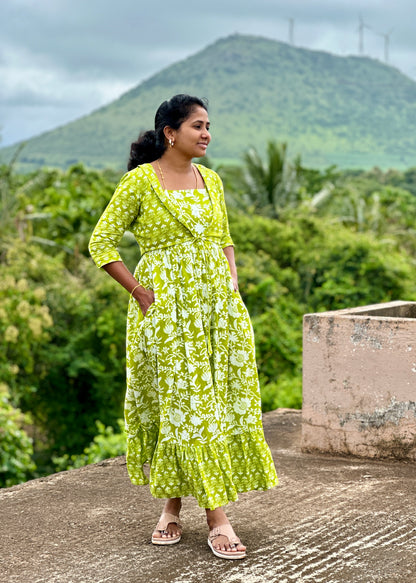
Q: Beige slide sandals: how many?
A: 2